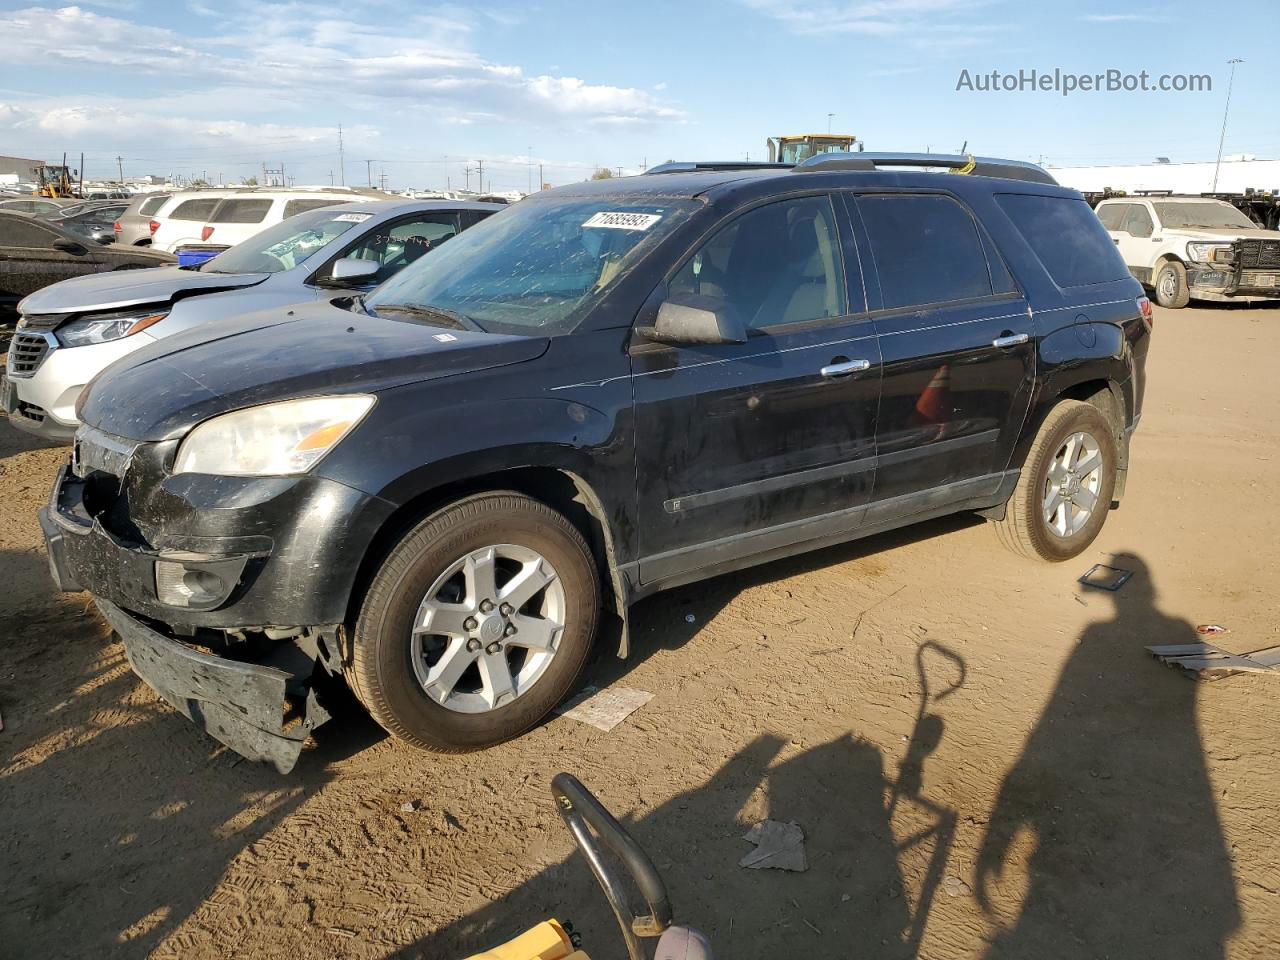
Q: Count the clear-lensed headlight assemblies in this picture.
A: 3